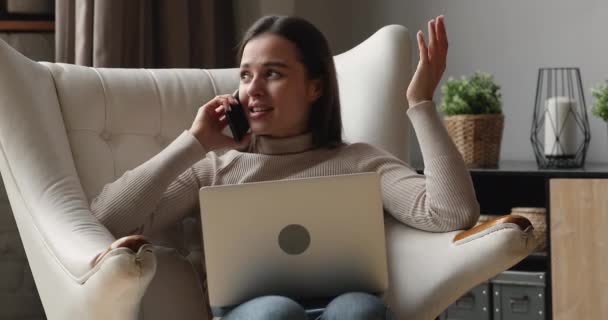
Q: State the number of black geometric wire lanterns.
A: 1